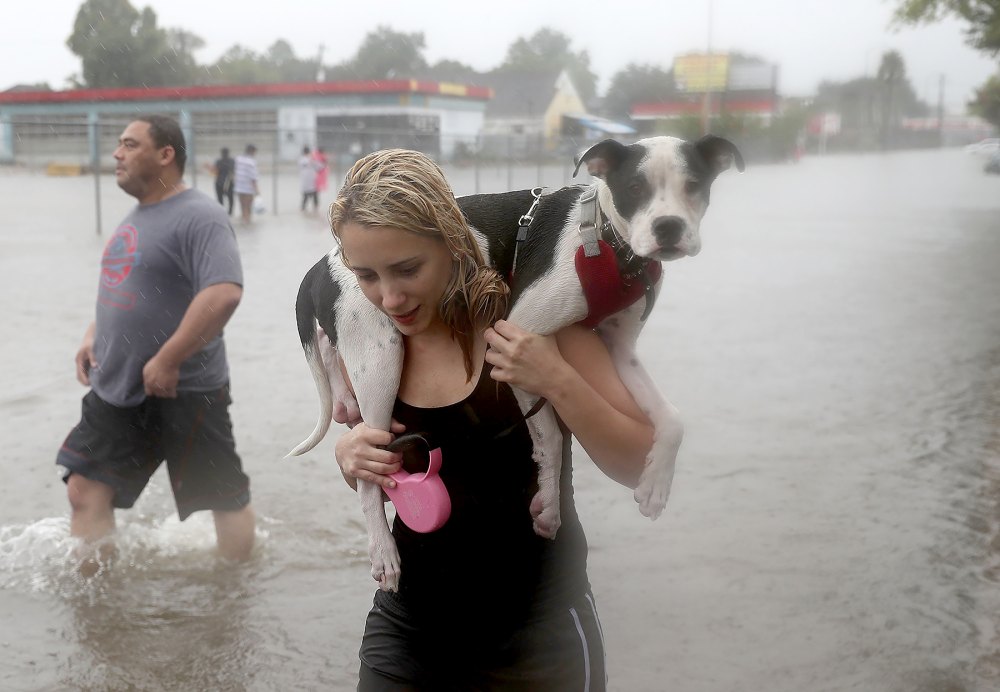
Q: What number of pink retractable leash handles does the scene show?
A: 1